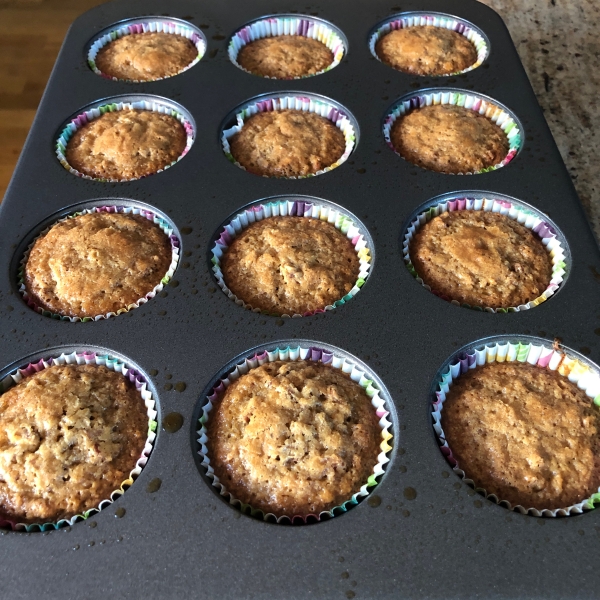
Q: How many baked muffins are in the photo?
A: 12